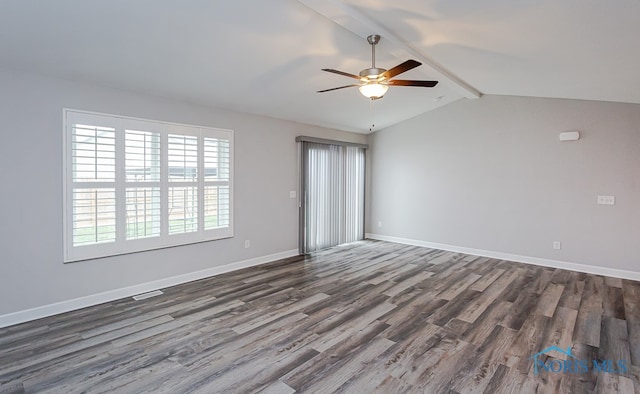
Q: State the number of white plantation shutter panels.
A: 4